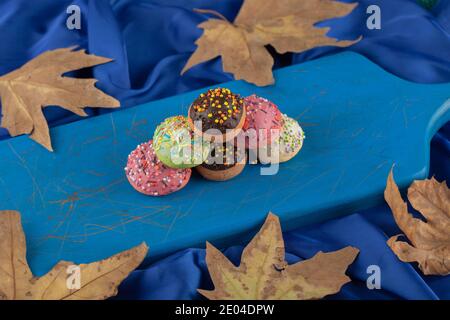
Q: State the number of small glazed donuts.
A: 6